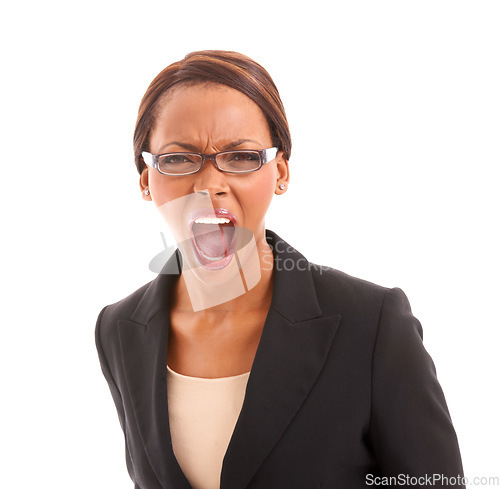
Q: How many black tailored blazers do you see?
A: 1